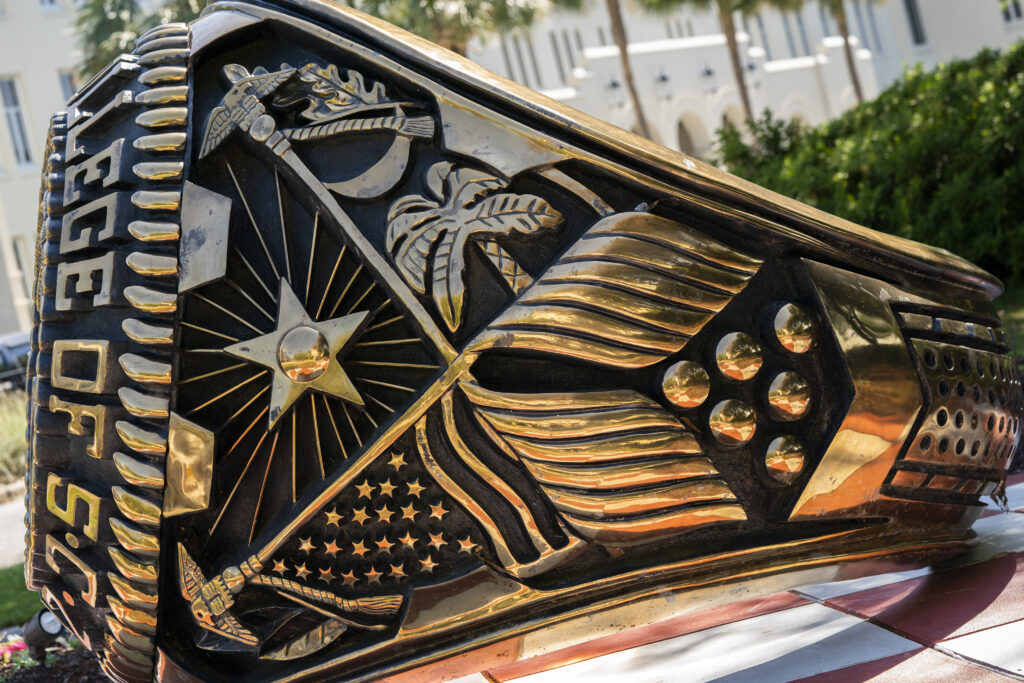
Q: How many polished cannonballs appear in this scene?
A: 6